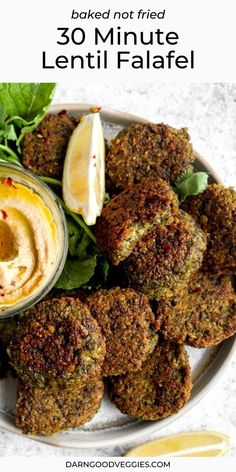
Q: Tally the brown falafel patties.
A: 10